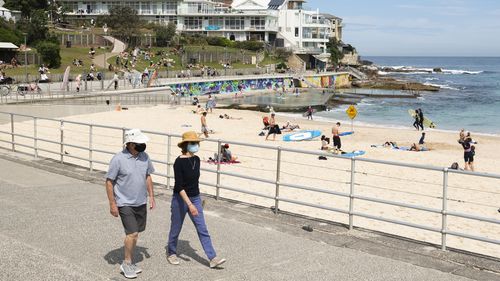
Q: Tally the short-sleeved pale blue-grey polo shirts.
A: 1